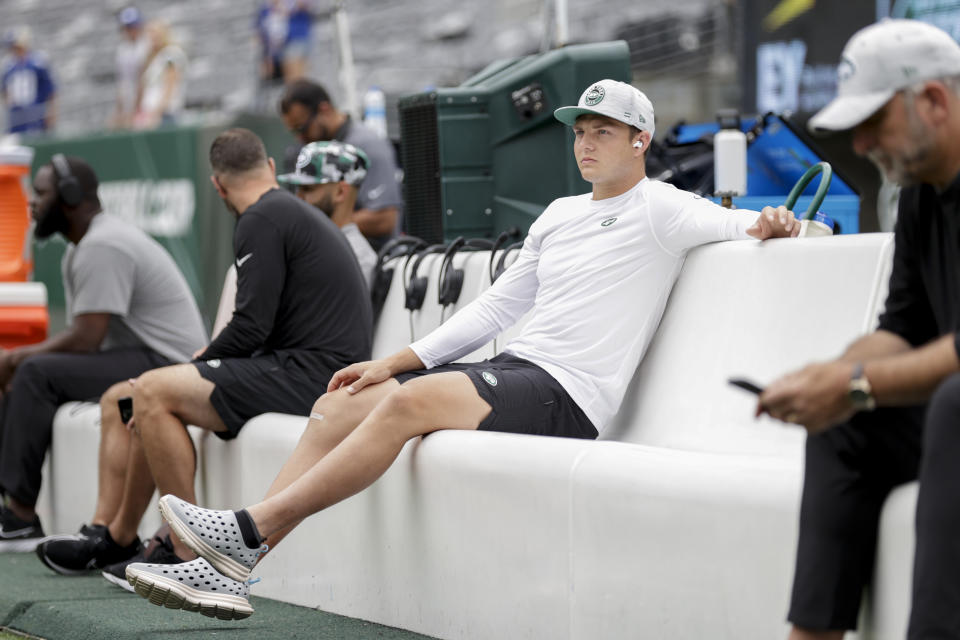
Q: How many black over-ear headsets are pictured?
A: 5